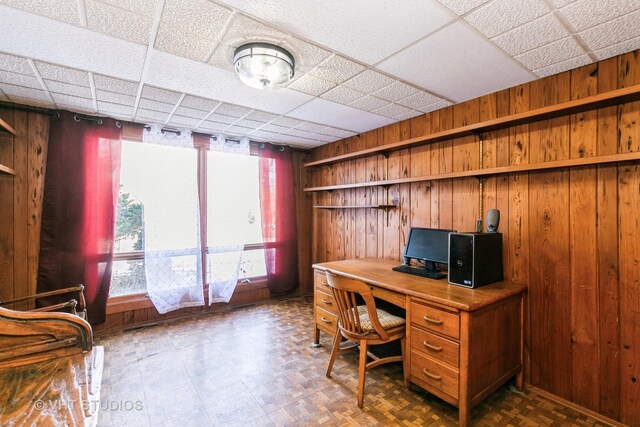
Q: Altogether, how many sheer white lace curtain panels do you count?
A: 2